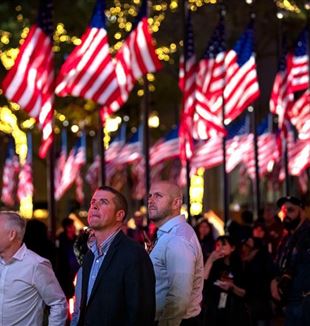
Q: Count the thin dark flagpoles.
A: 7